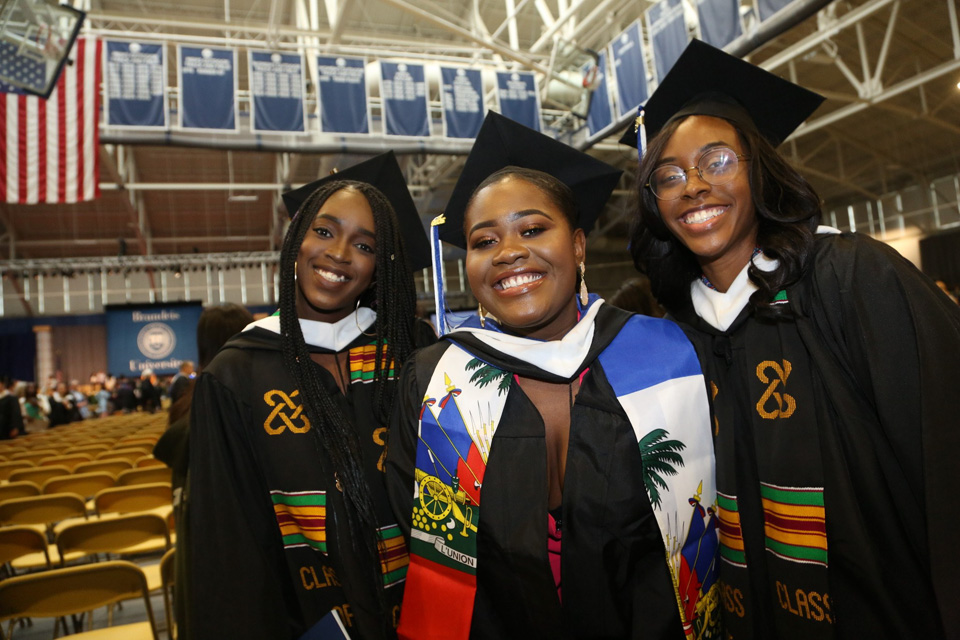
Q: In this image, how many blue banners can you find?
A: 13